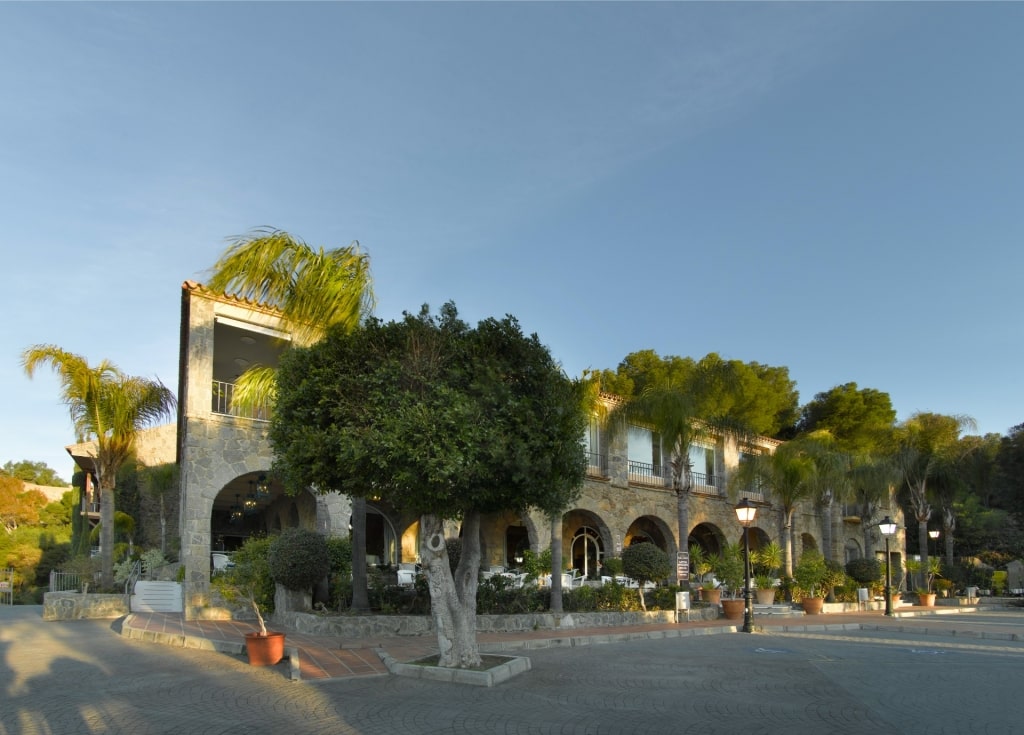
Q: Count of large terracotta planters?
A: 7